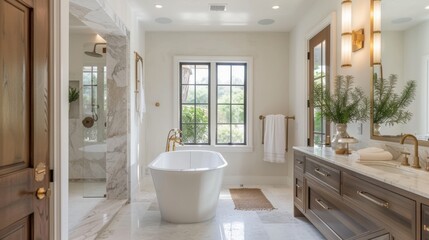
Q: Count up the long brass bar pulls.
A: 3